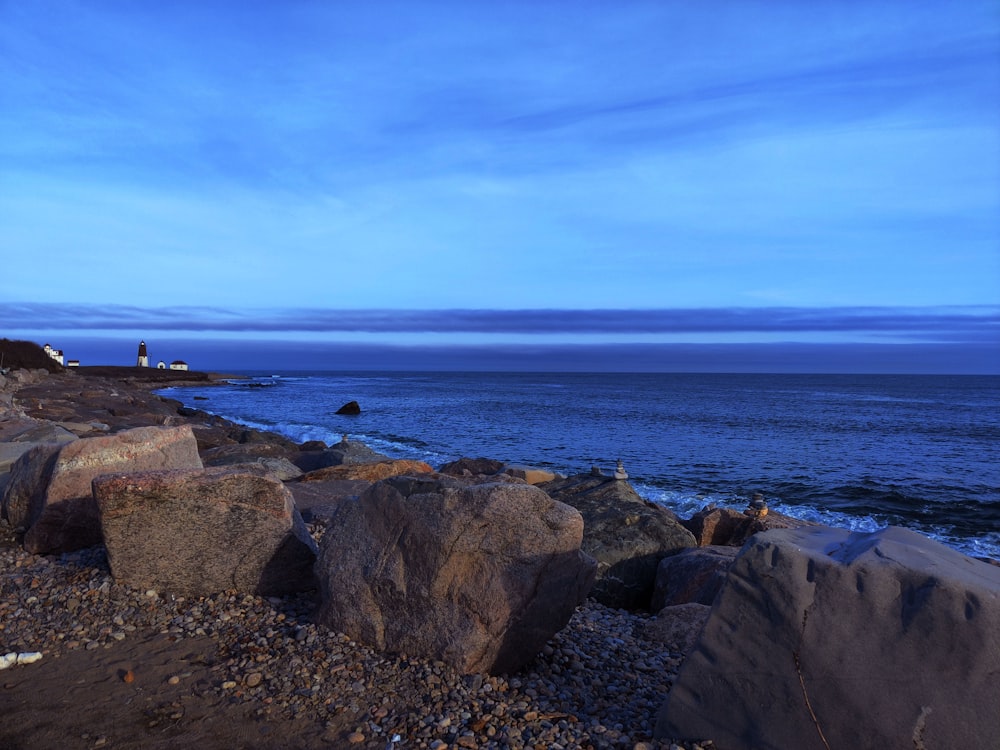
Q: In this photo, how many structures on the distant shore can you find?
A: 5